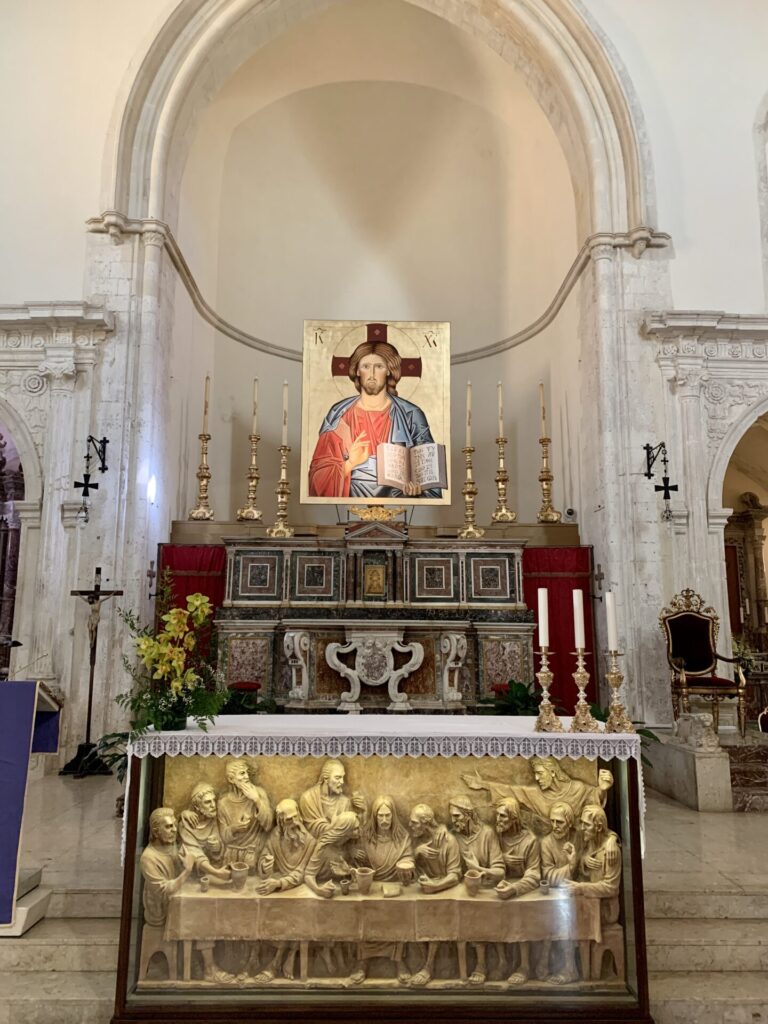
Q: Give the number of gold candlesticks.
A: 9